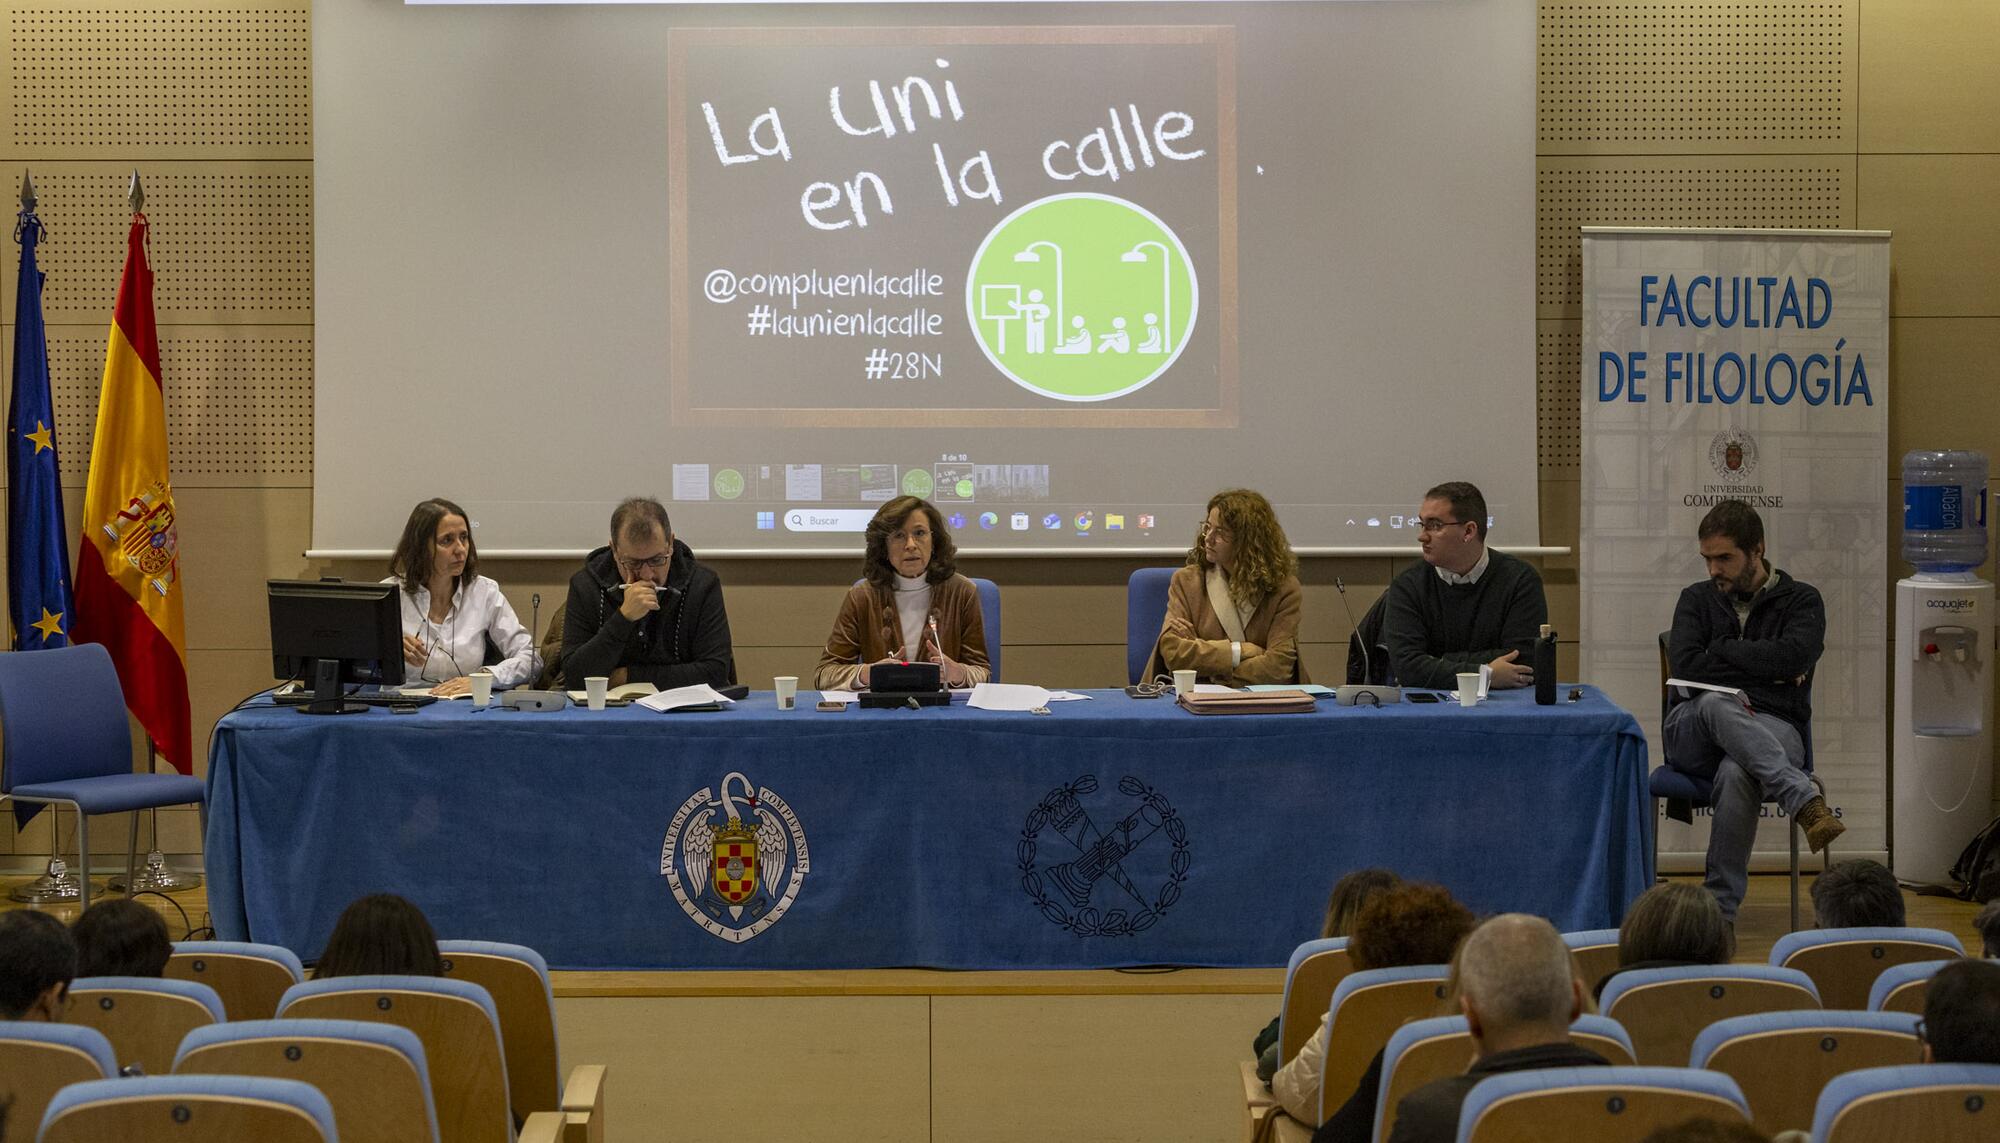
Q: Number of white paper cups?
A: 5